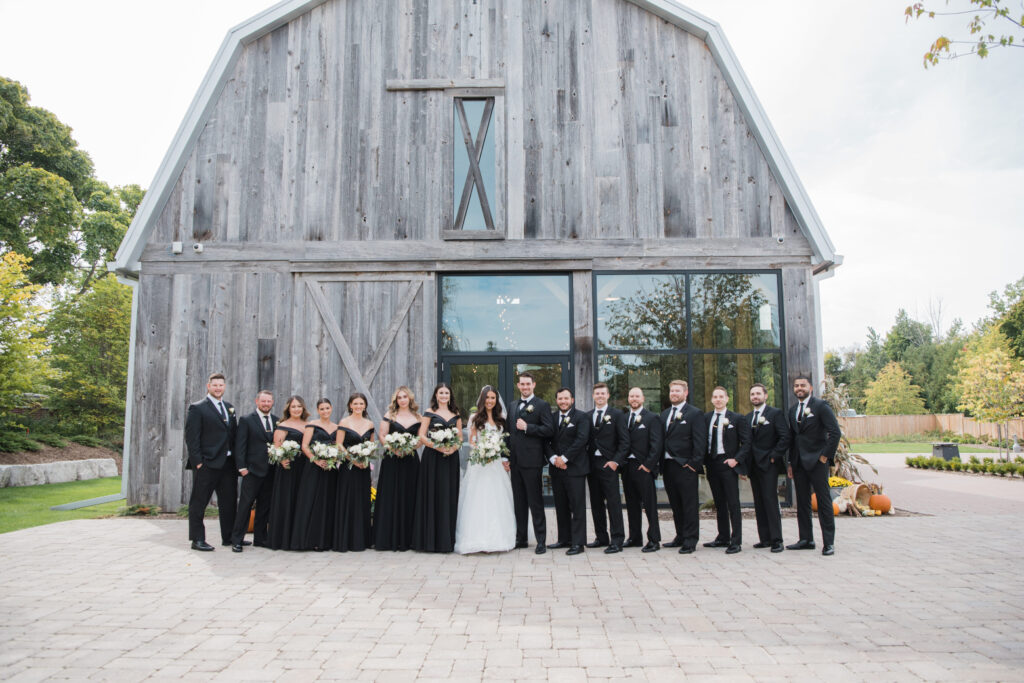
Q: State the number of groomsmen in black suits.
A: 9